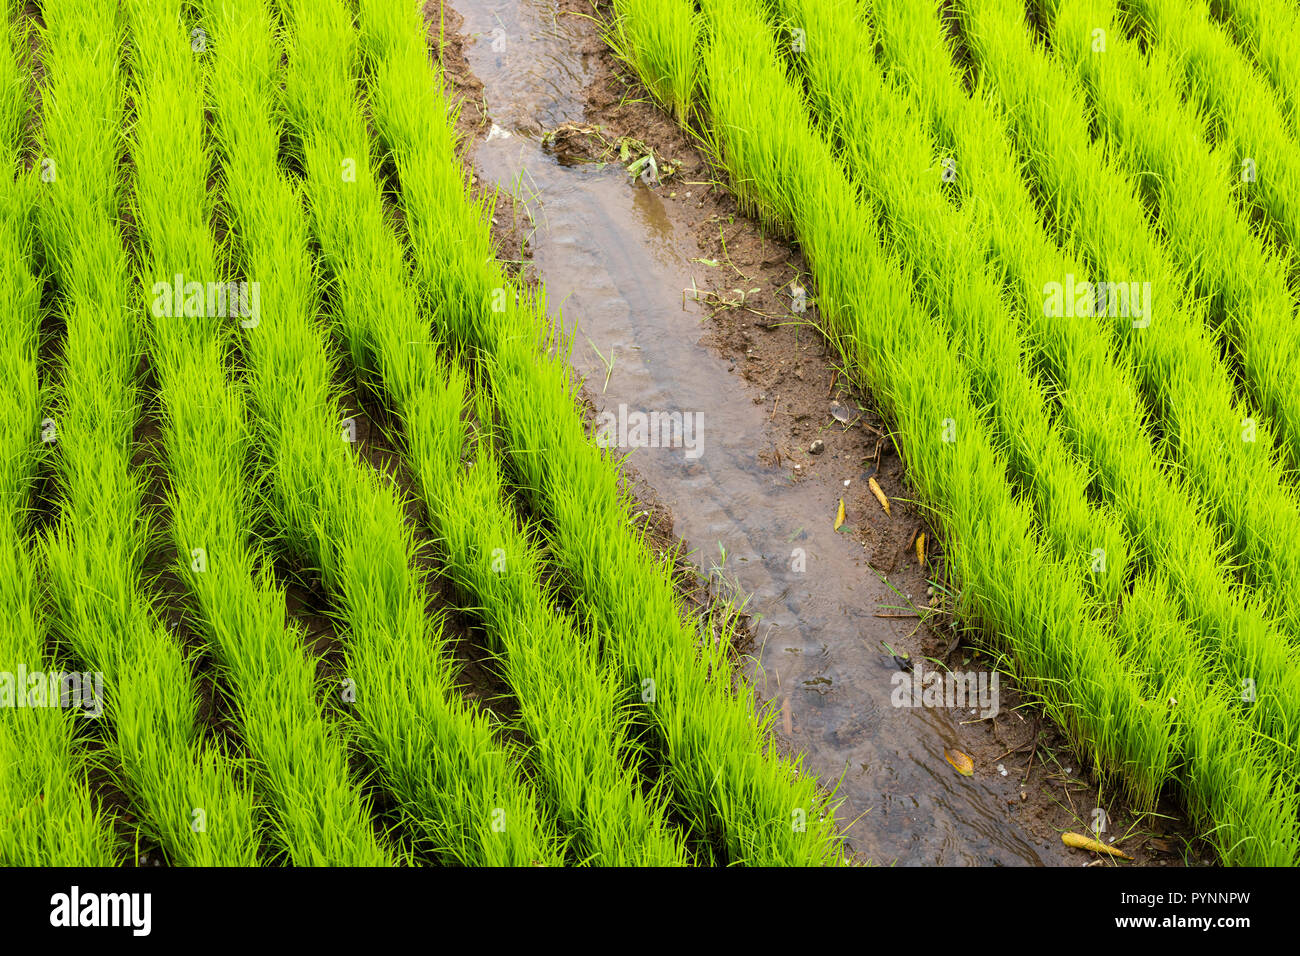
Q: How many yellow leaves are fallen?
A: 5